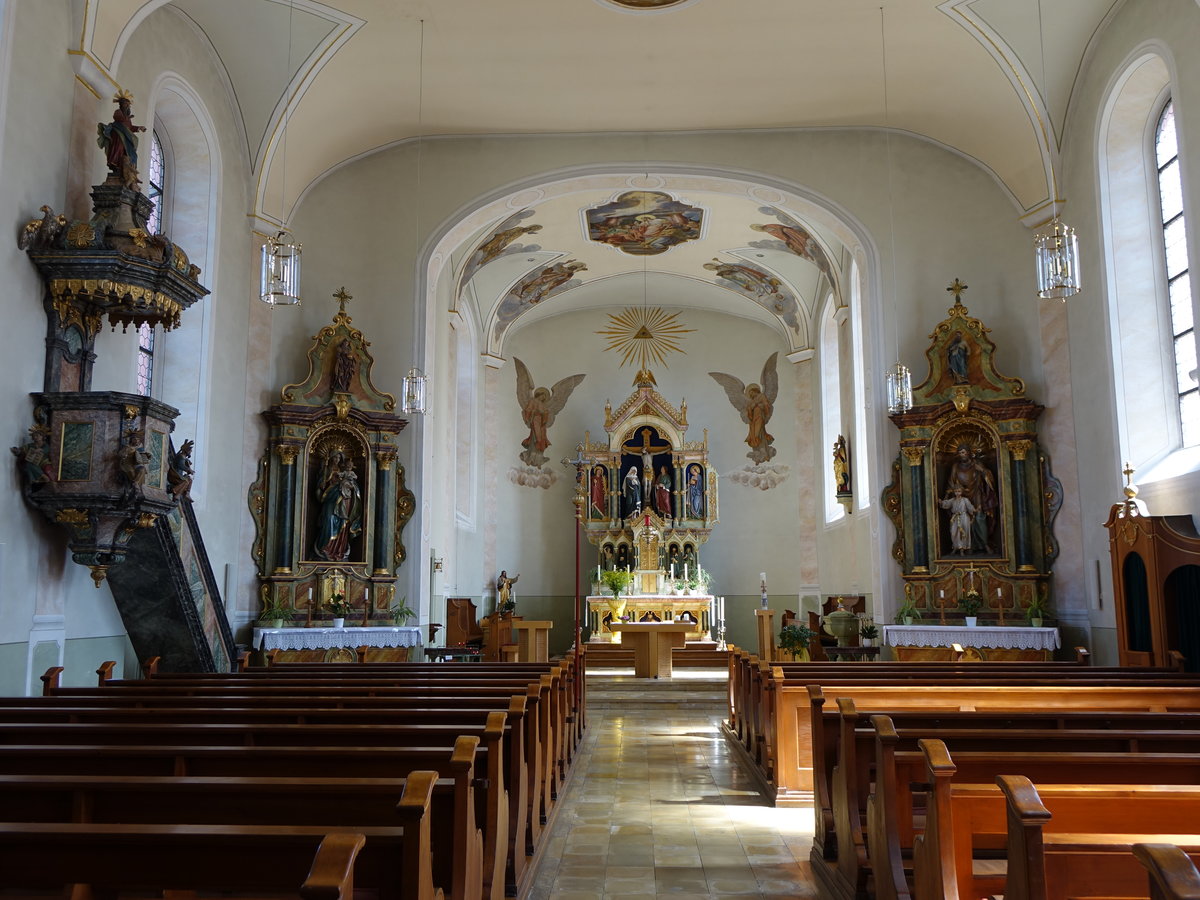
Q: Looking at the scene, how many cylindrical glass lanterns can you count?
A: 4